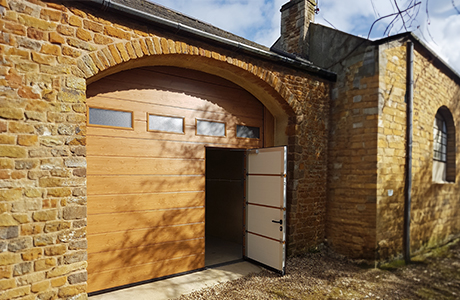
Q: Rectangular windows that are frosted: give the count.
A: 4